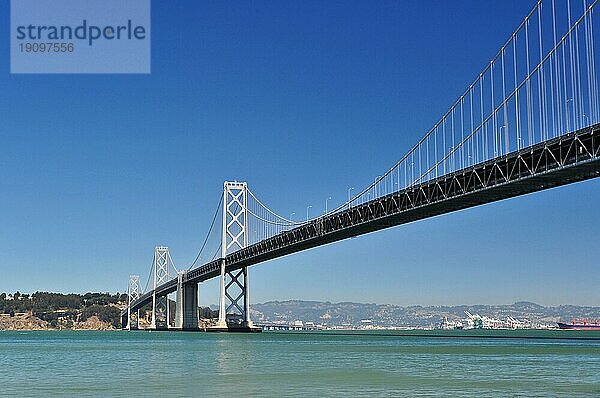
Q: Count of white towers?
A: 3